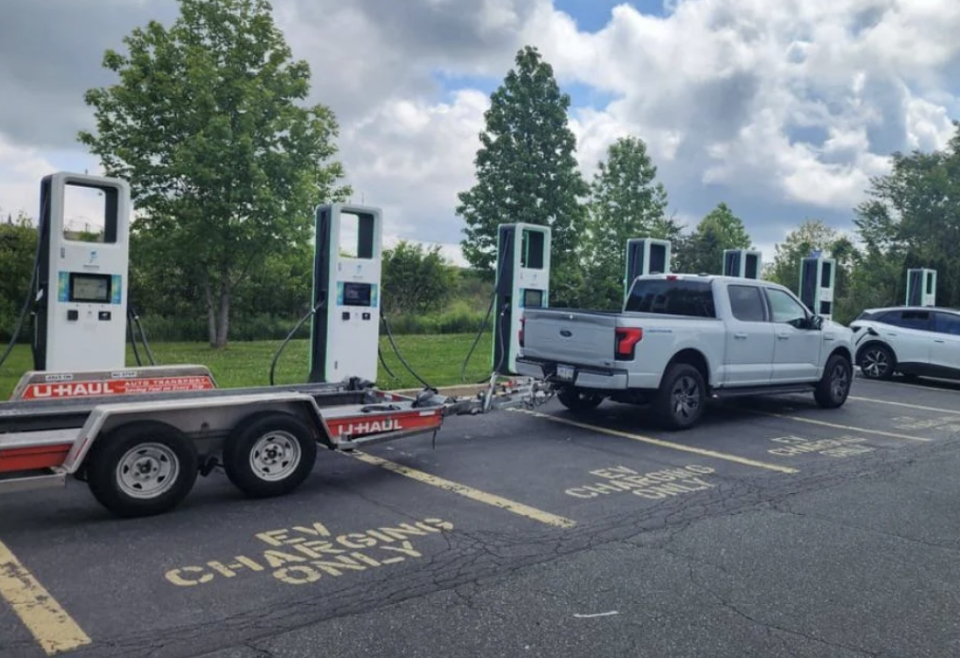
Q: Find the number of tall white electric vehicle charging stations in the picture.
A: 7